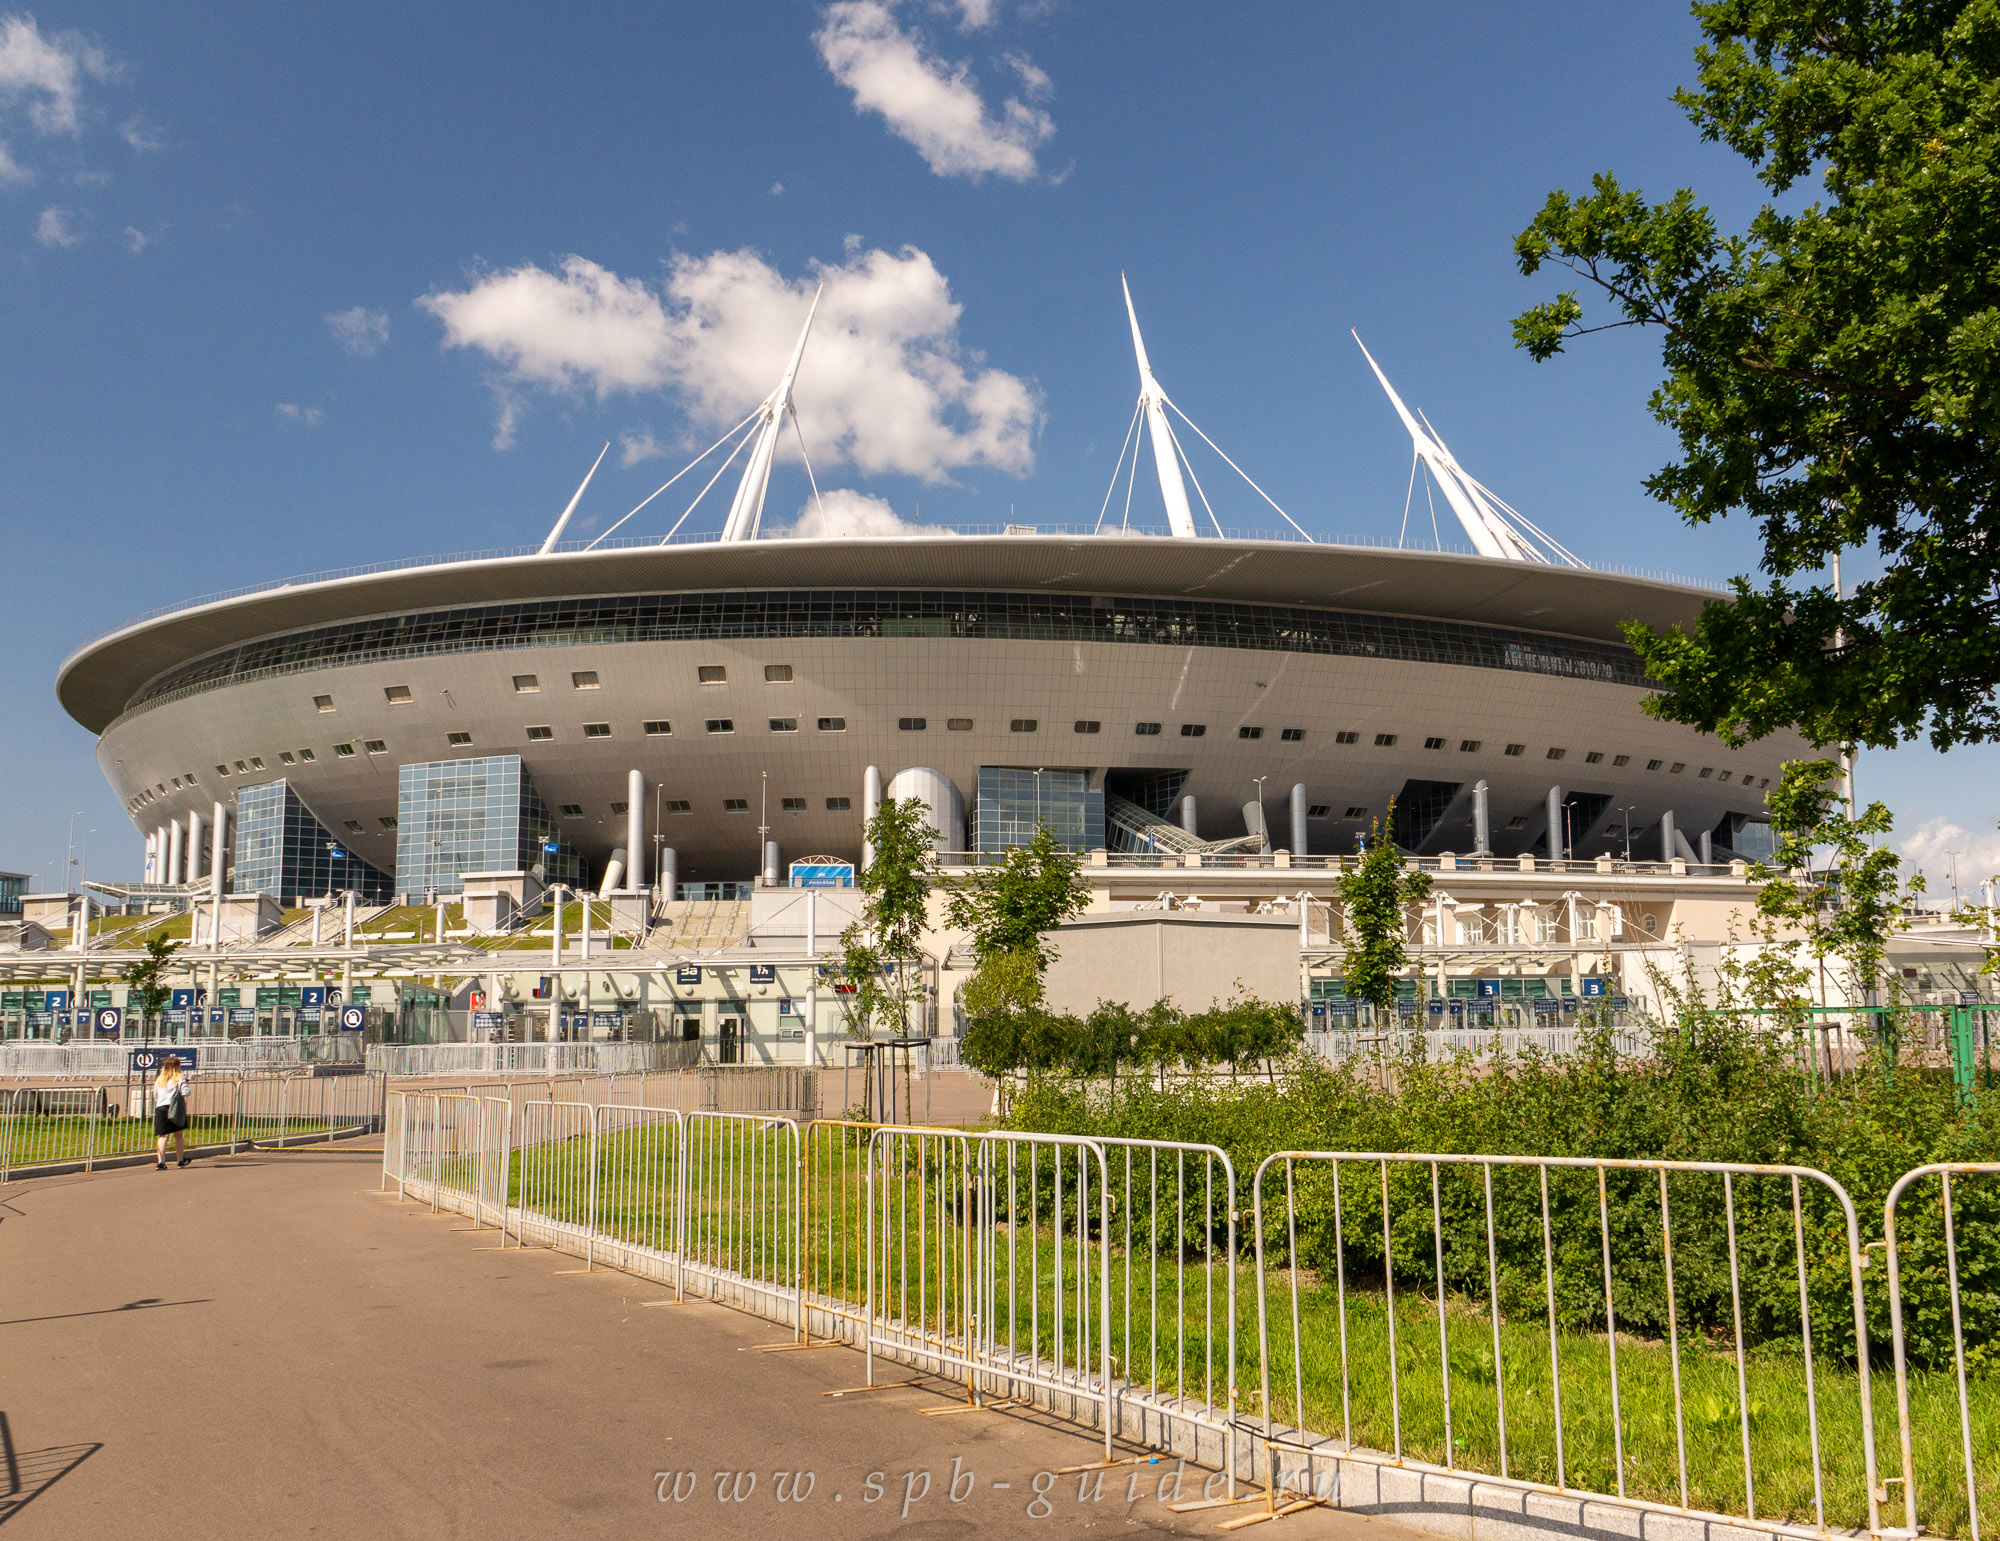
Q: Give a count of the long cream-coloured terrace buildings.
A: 1